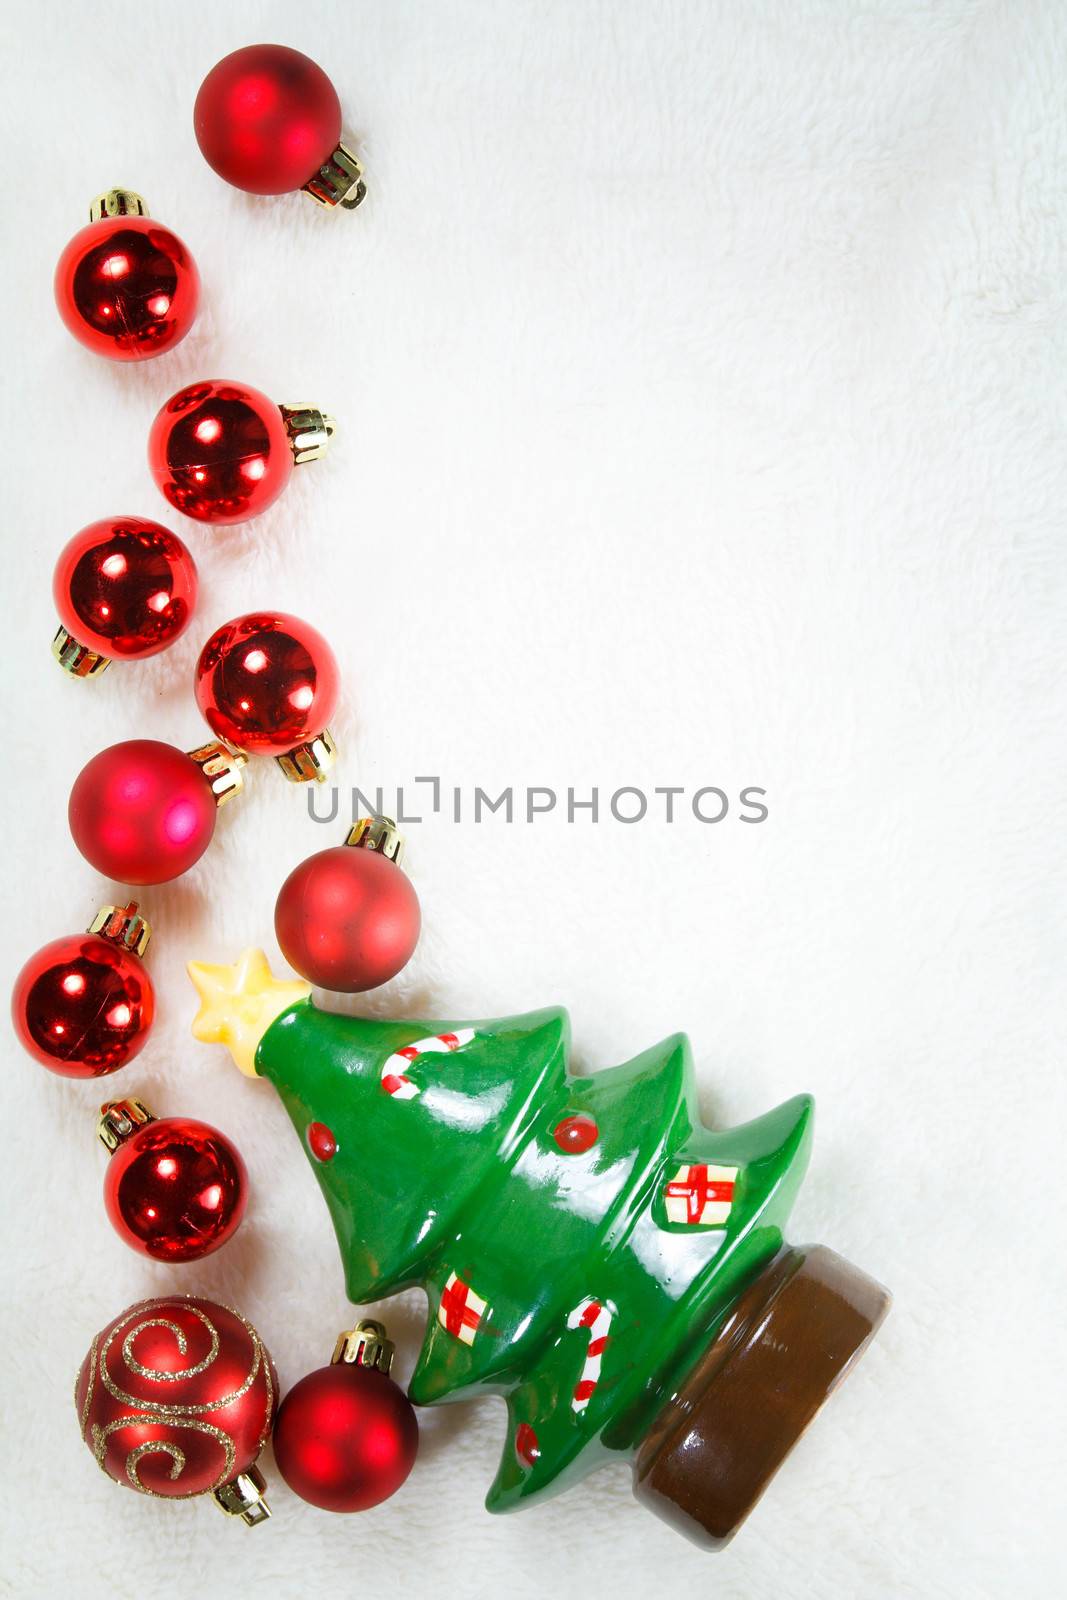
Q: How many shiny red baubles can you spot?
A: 6